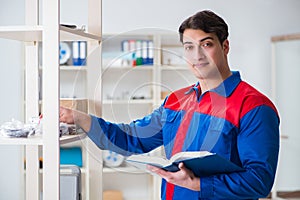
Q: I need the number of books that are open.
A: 1